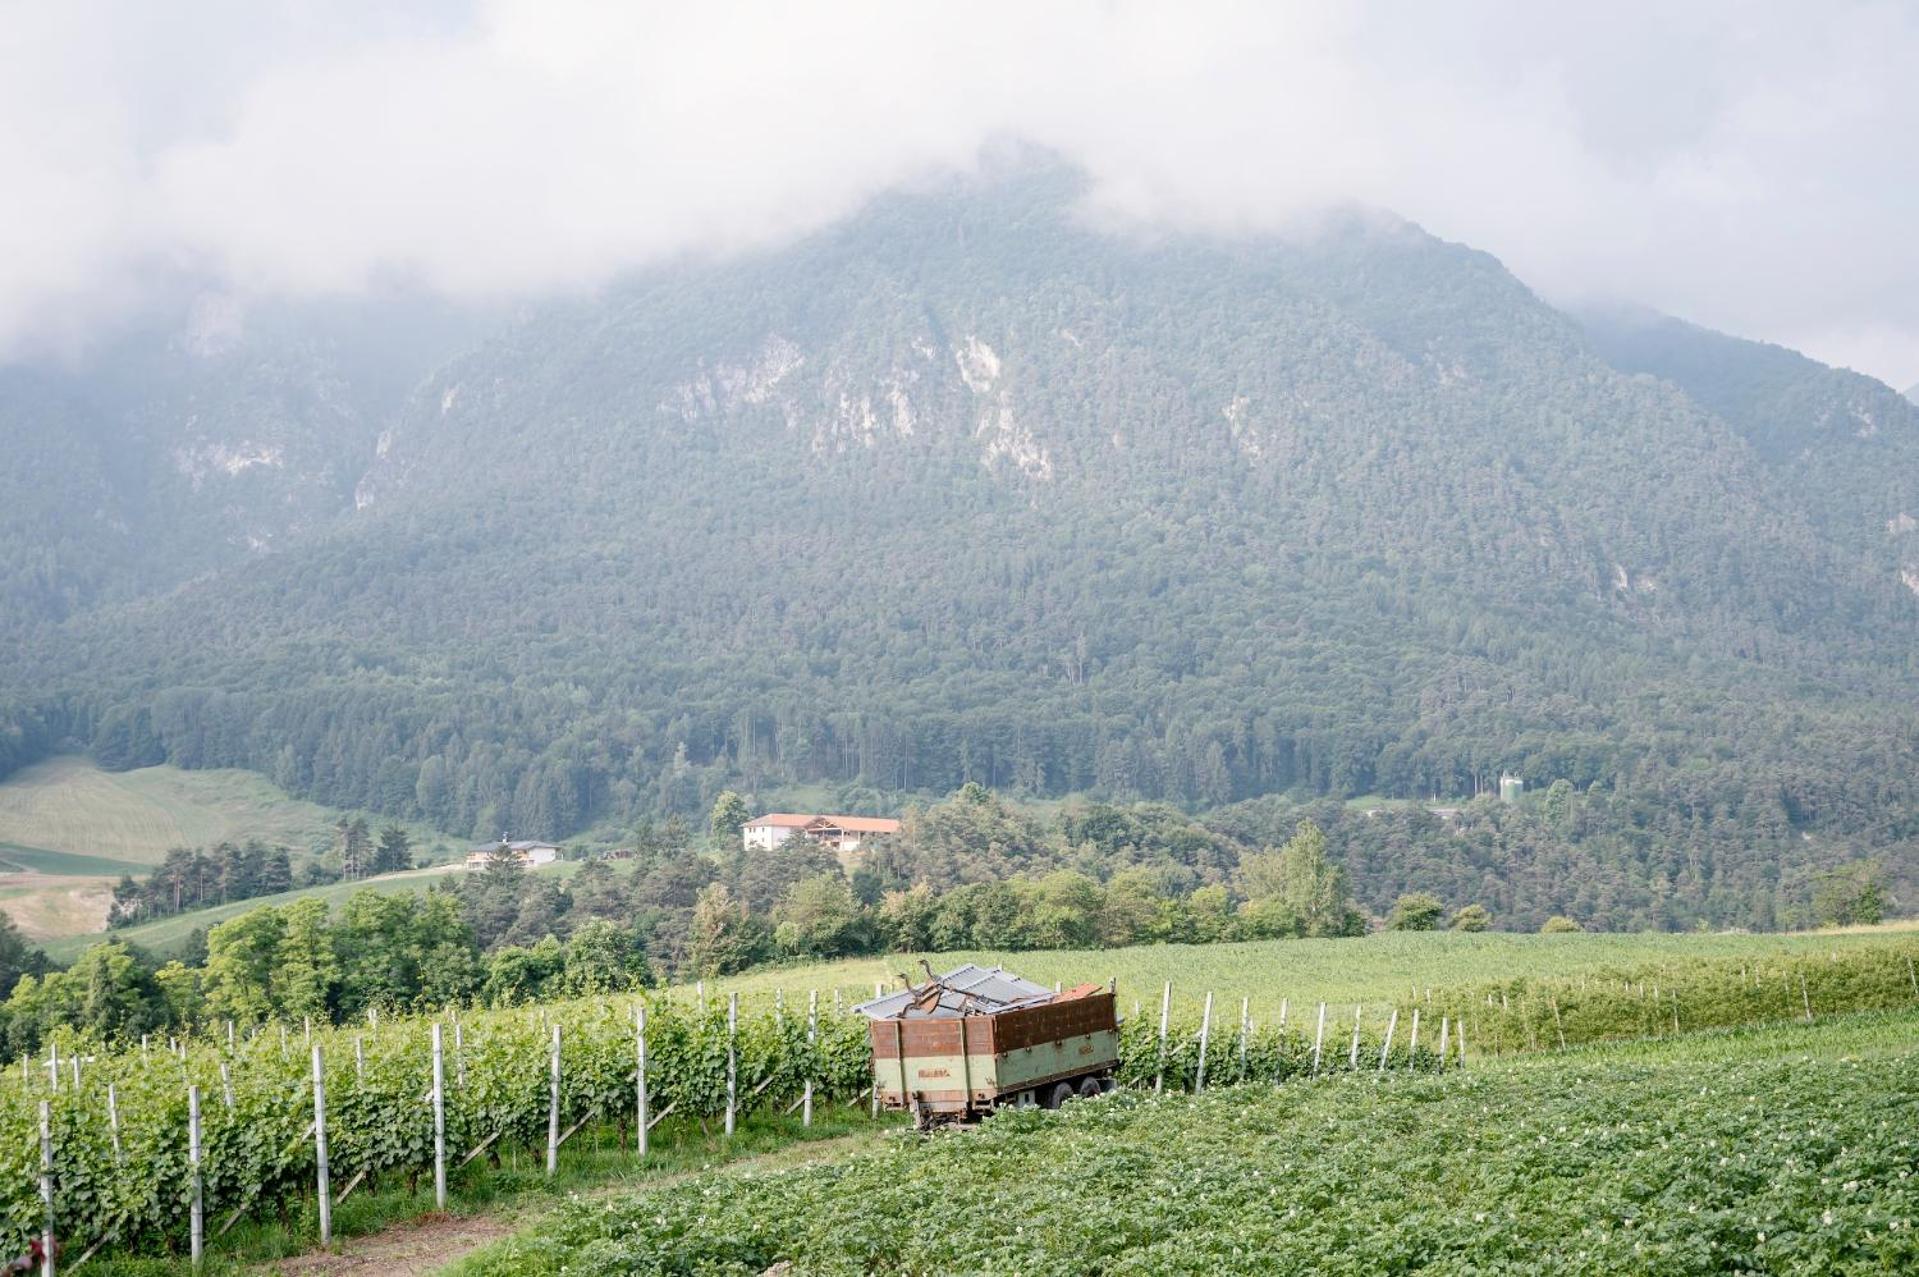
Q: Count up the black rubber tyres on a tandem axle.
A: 2